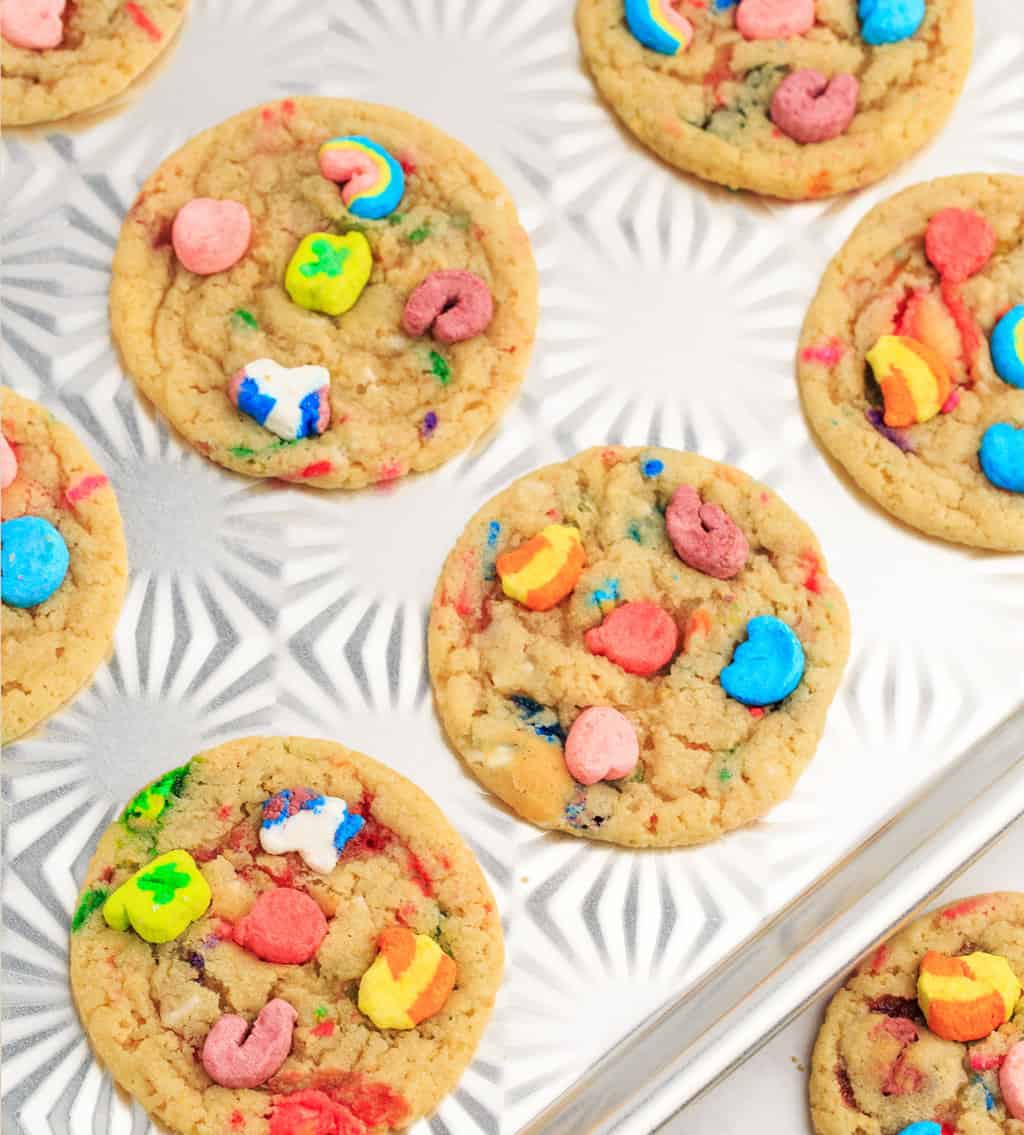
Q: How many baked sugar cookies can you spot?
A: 8